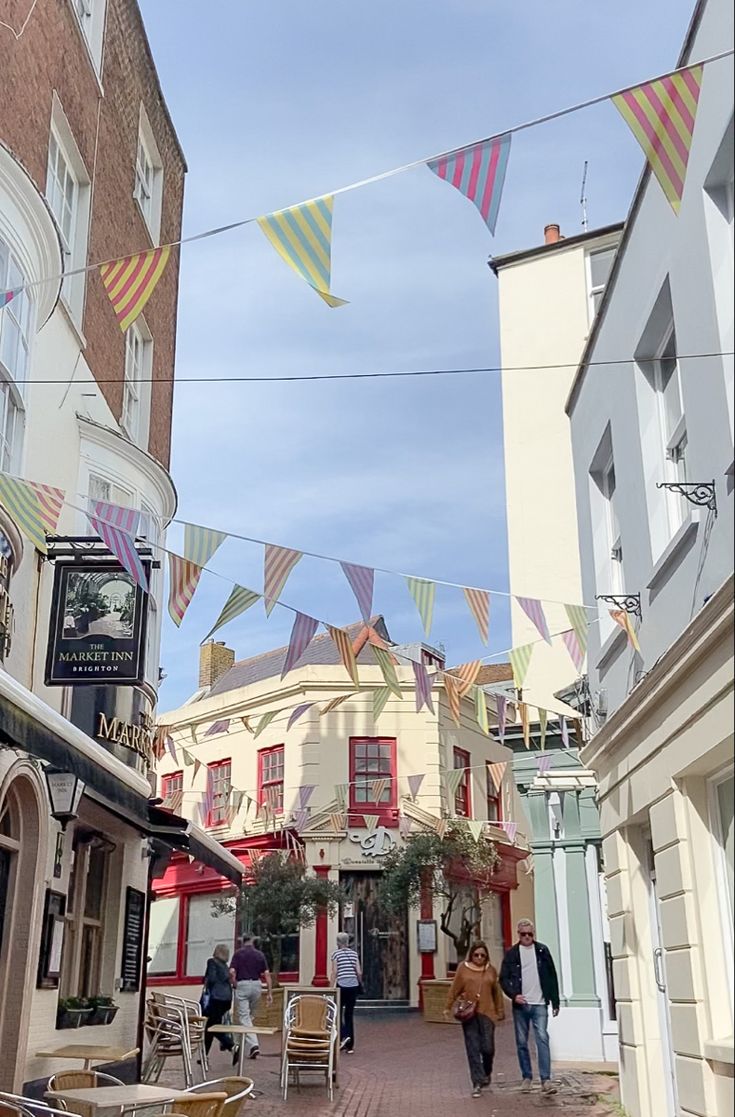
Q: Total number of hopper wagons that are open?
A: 0